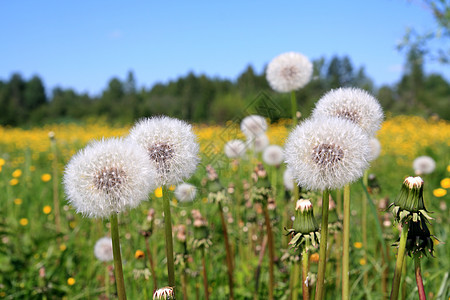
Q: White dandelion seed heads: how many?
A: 14